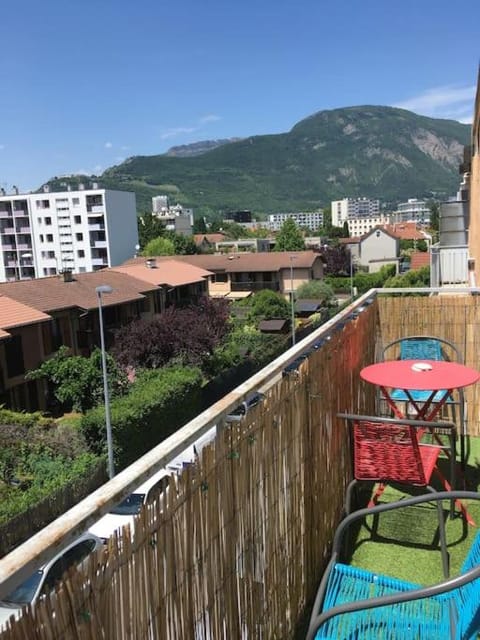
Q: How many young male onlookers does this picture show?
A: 0